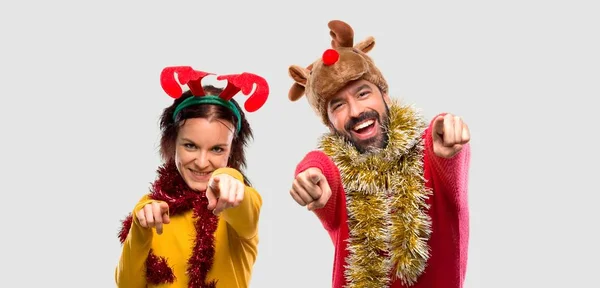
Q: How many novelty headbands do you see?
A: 1